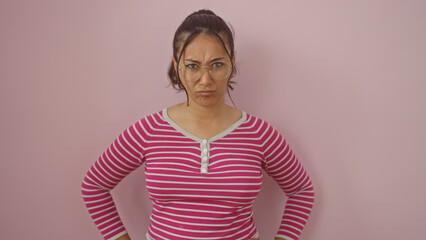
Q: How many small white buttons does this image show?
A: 3